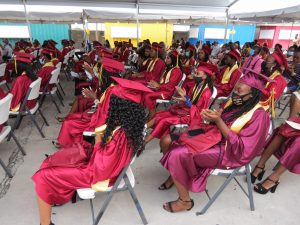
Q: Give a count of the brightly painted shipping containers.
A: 4